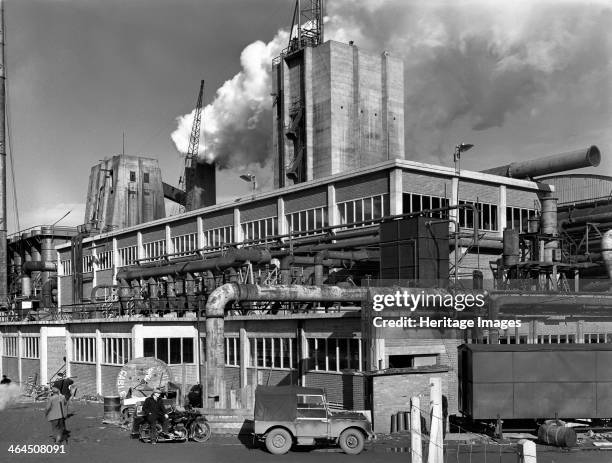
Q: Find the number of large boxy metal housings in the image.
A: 2